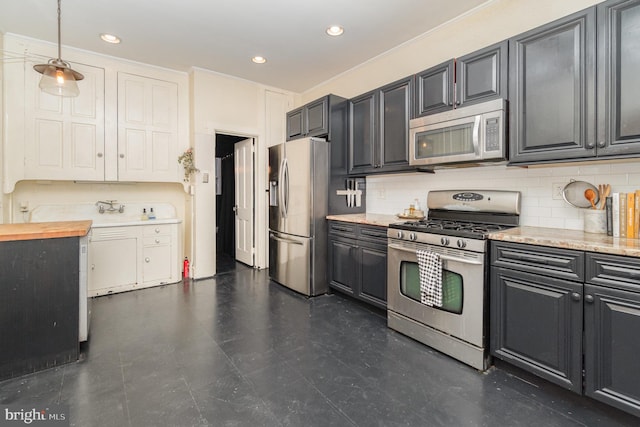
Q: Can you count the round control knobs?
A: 4